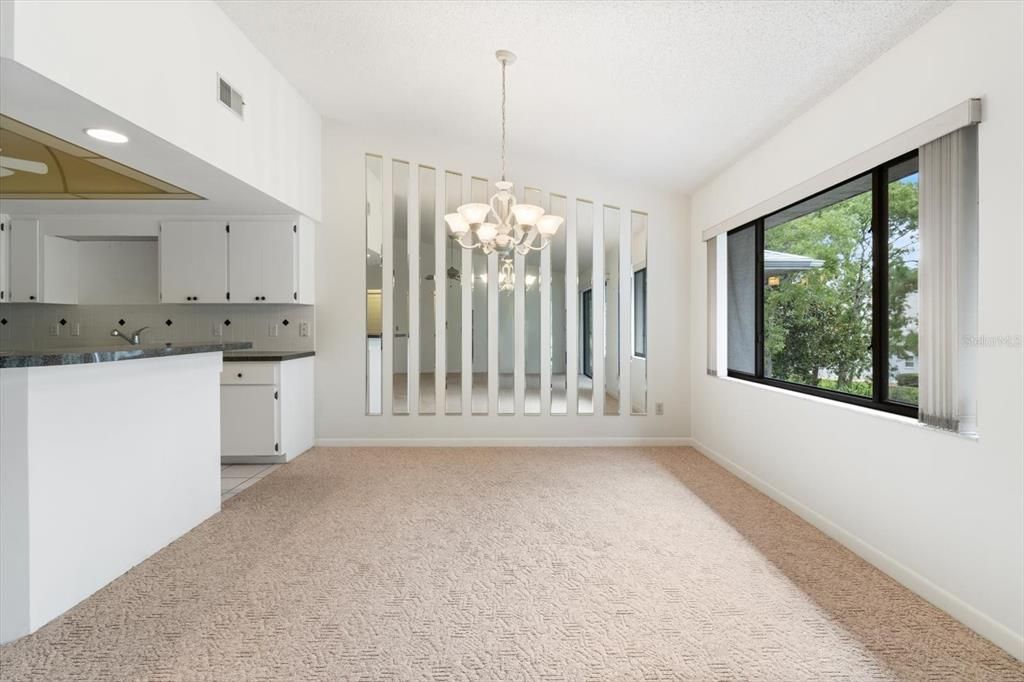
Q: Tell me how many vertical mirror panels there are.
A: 11